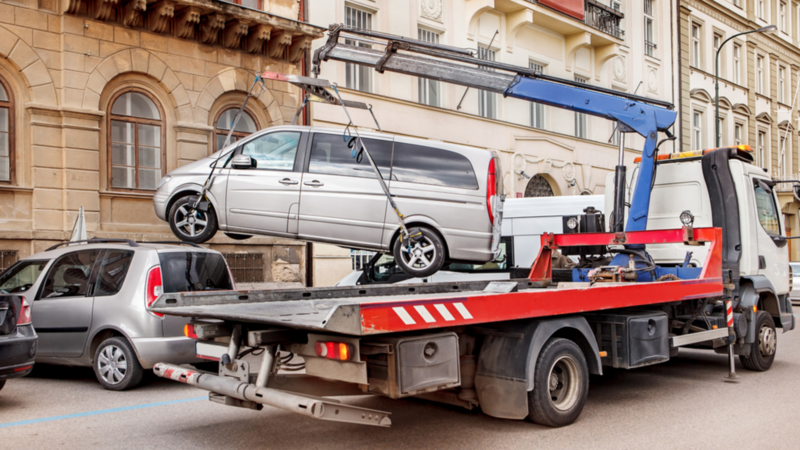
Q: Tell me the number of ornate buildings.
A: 3